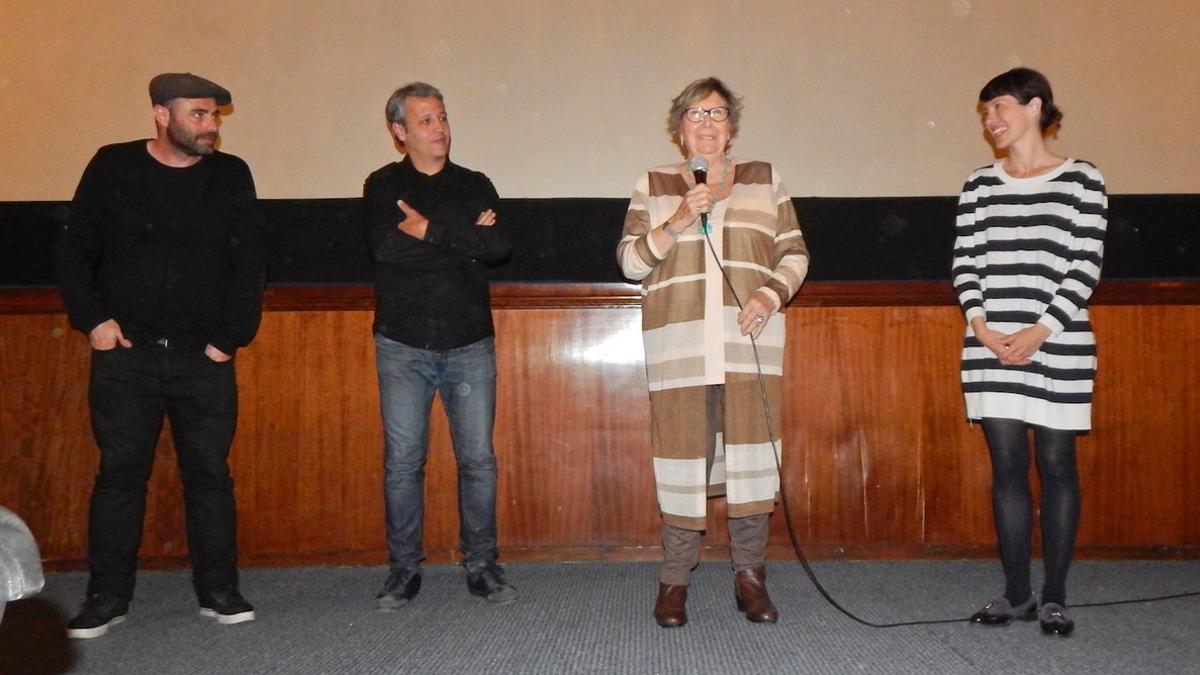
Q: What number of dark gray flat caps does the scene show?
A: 1